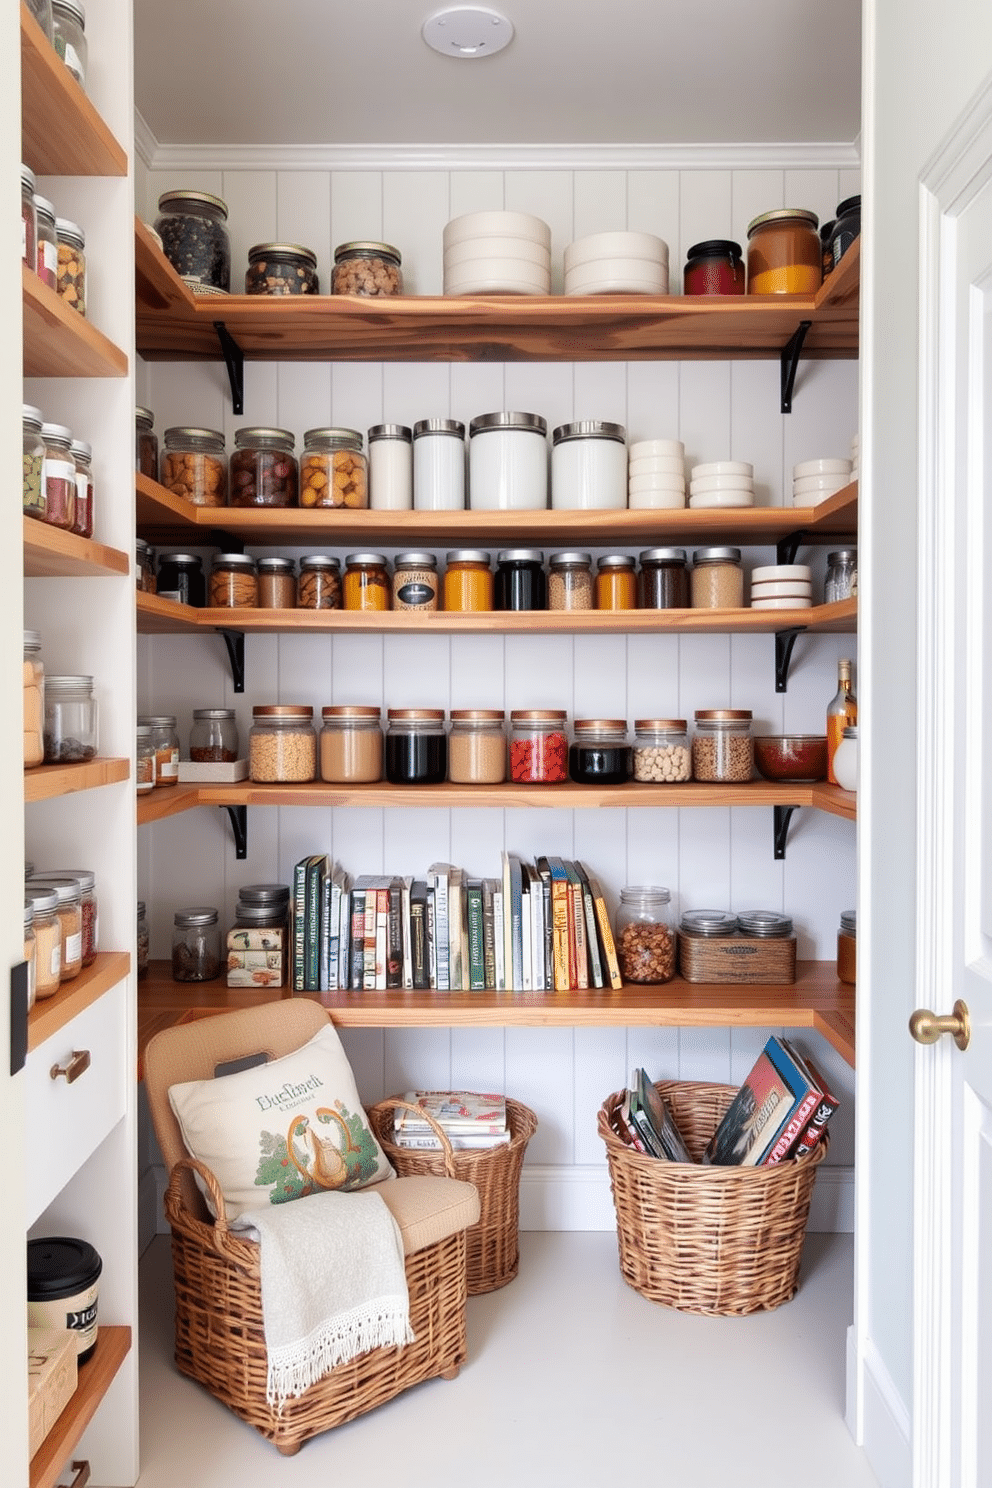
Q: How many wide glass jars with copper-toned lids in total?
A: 8